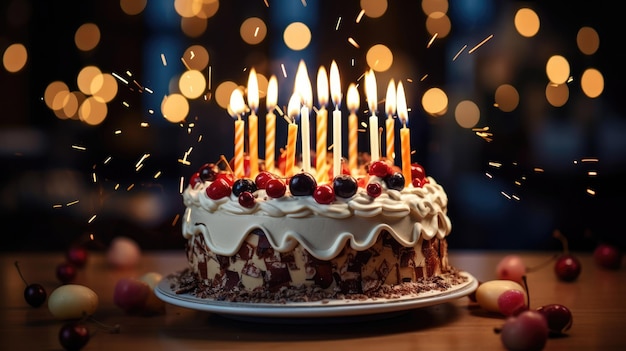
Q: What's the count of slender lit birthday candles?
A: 11